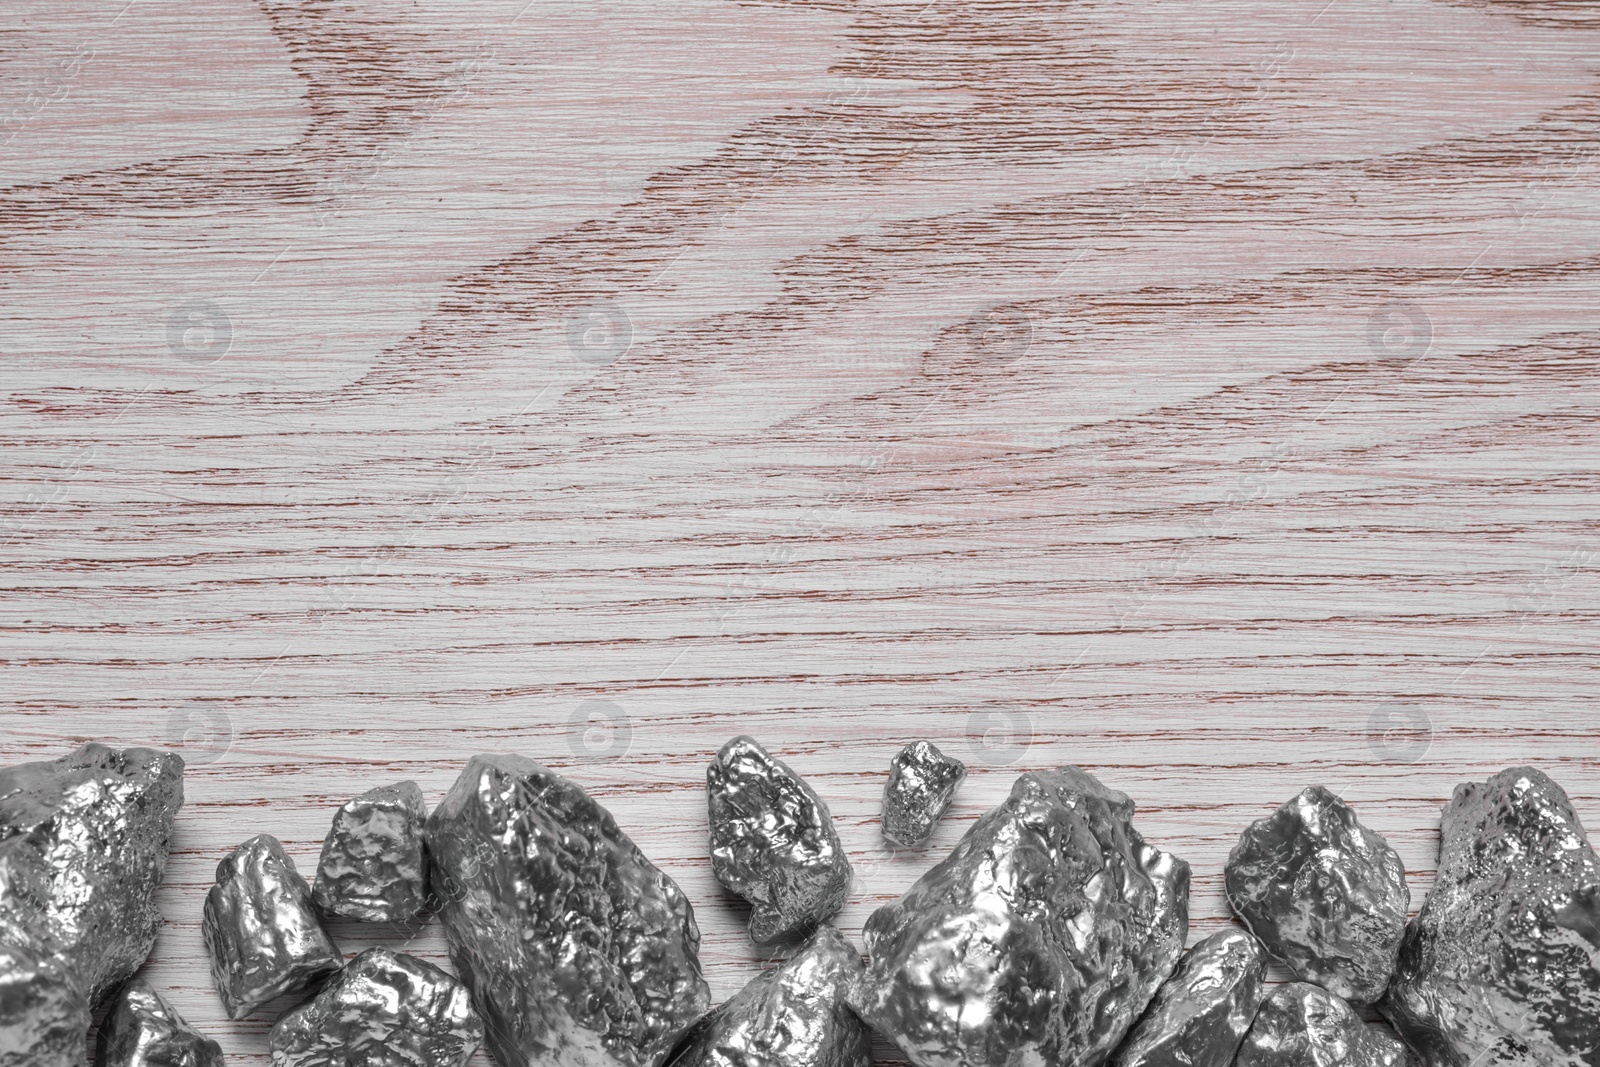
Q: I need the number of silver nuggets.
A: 14